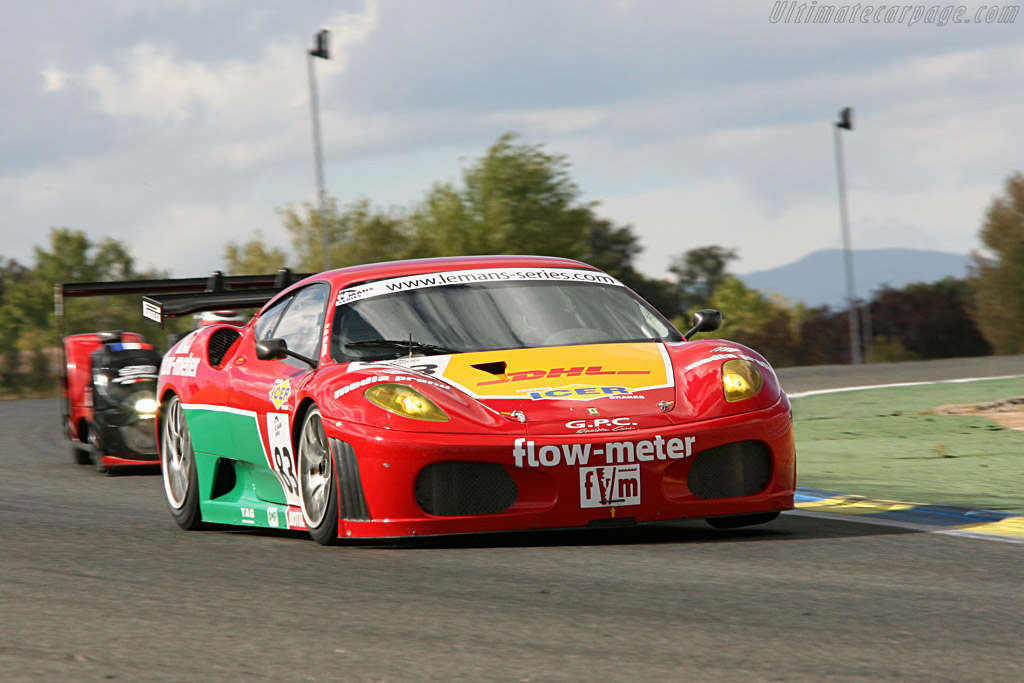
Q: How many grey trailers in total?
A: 0